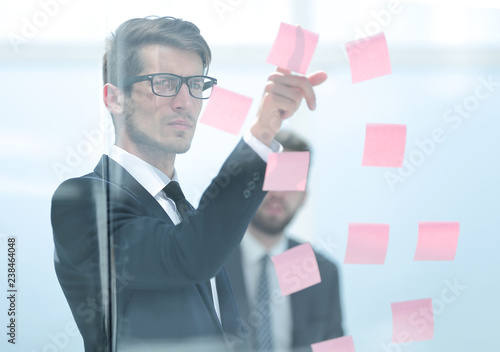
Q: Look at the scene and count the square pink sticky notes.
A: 10